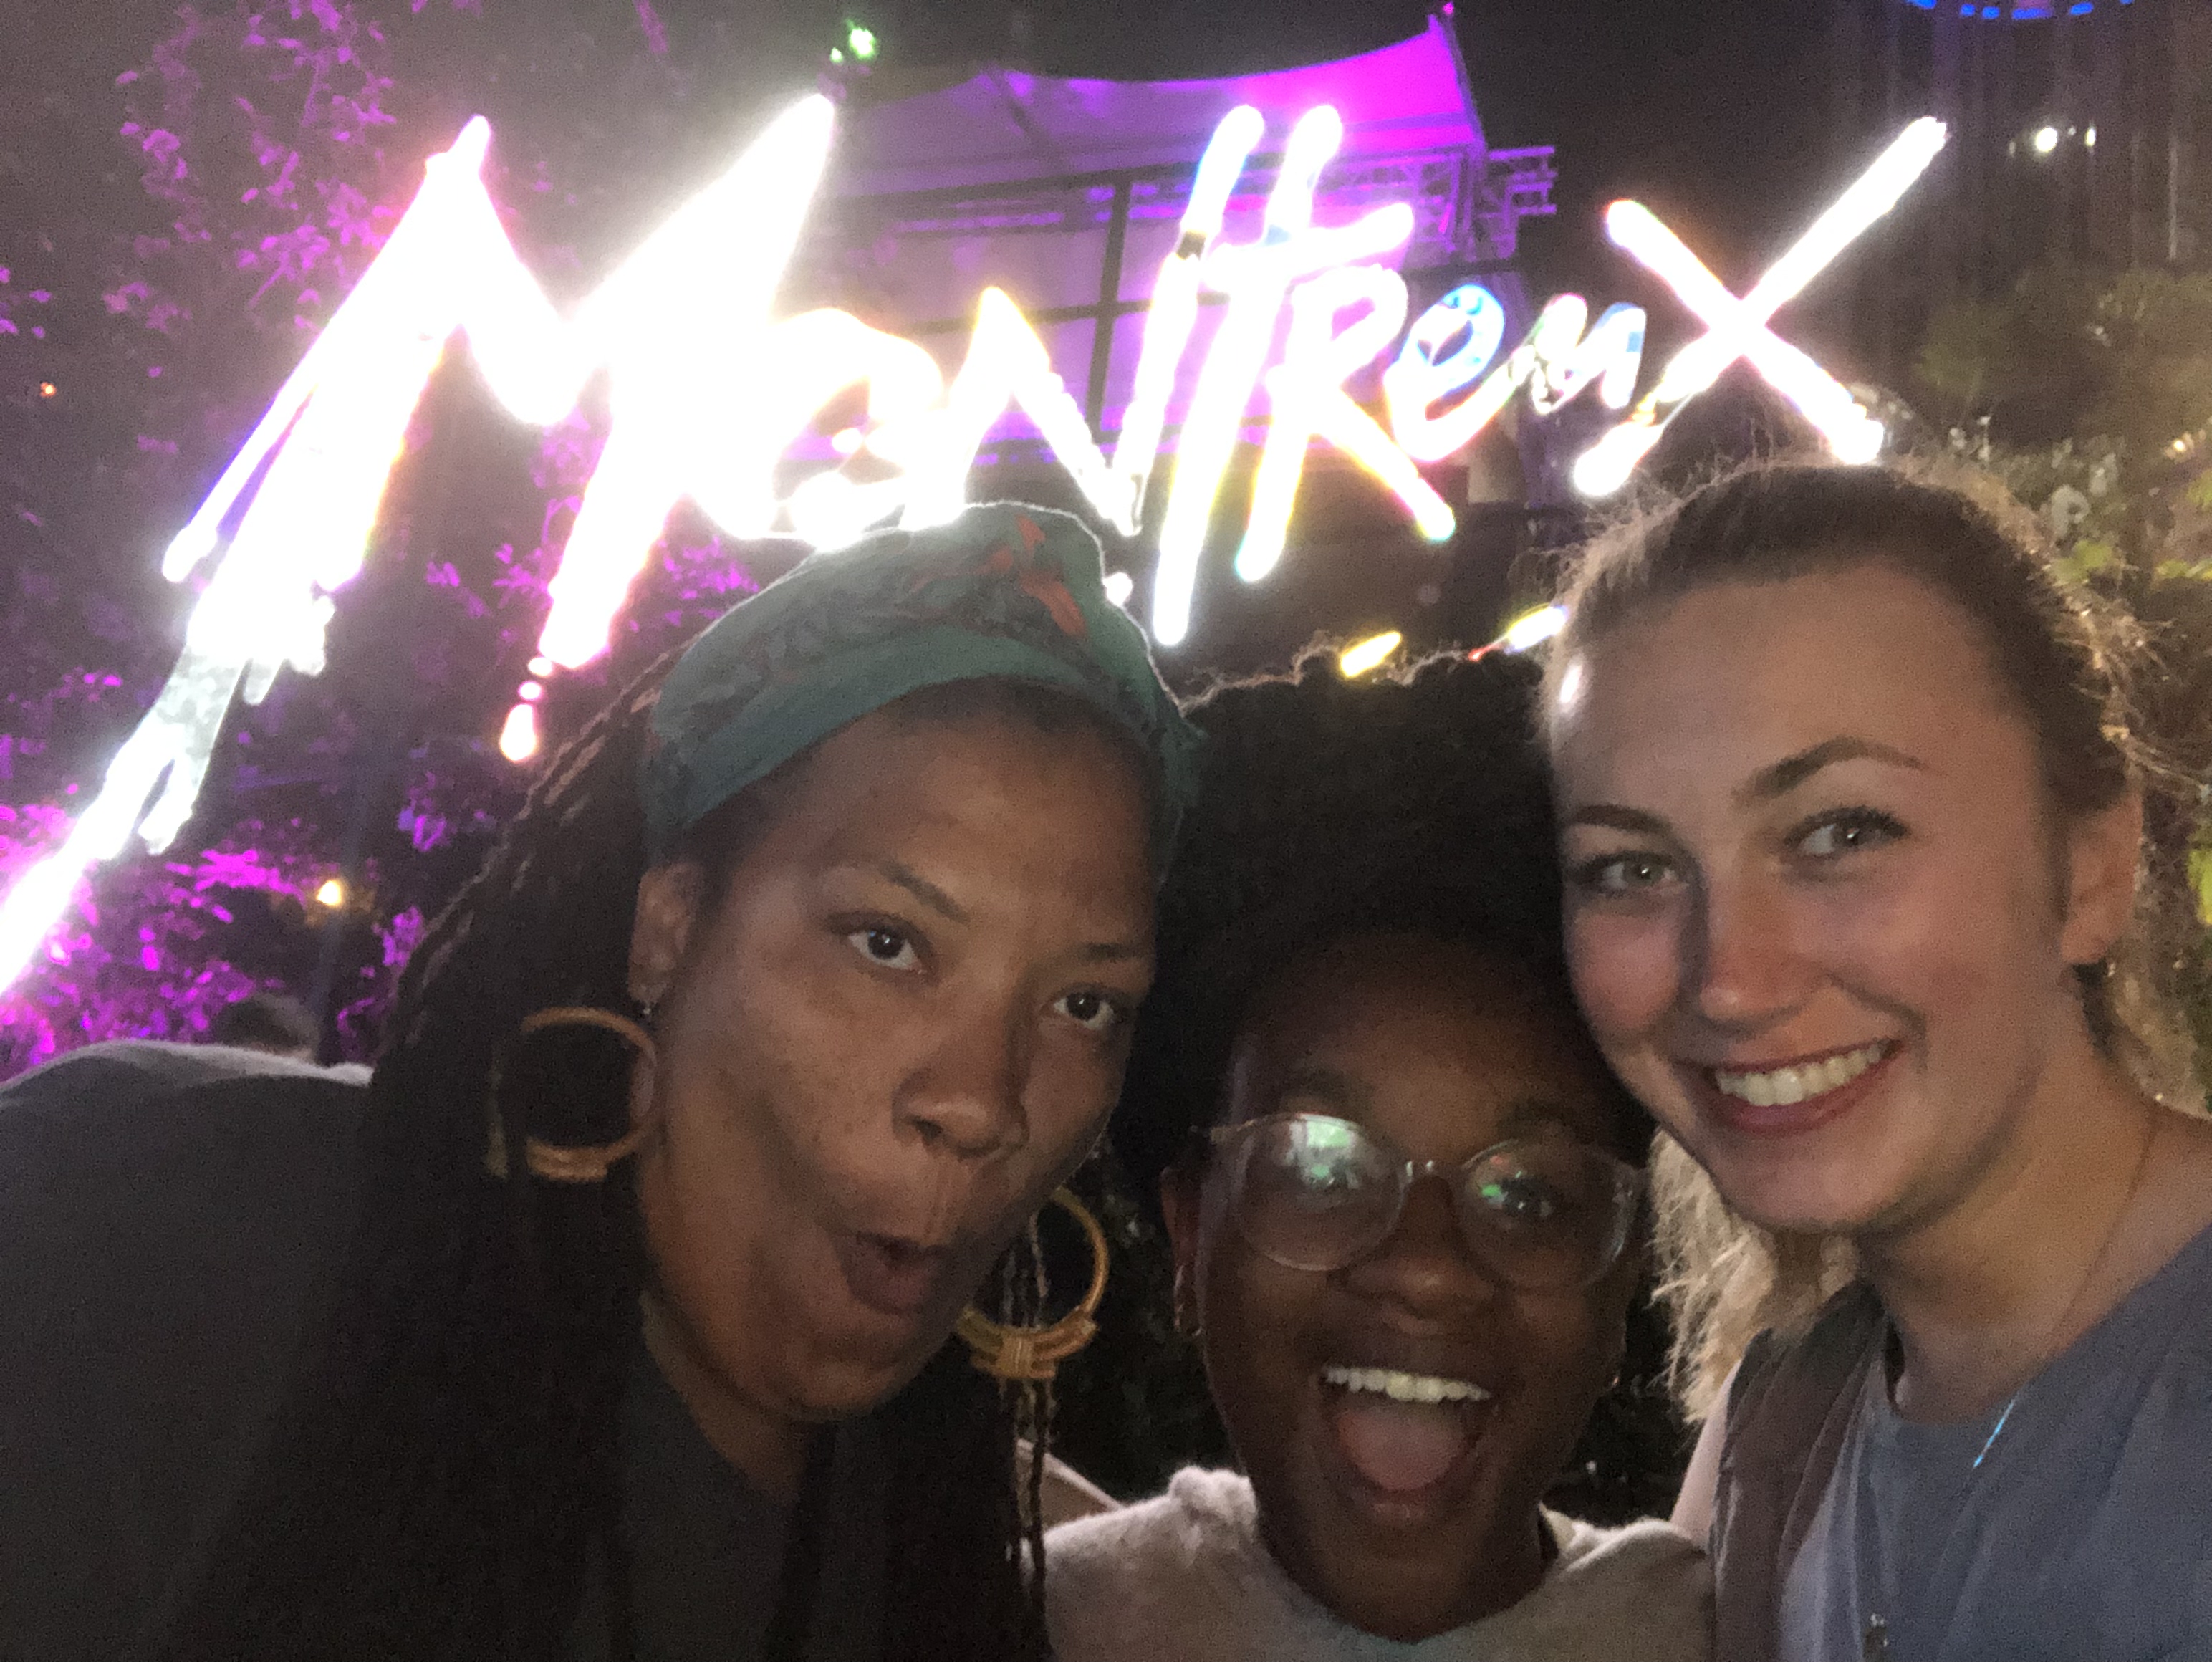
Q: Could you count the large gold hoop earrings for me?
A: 2